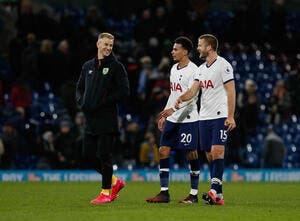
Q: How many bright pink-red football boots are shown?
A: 2